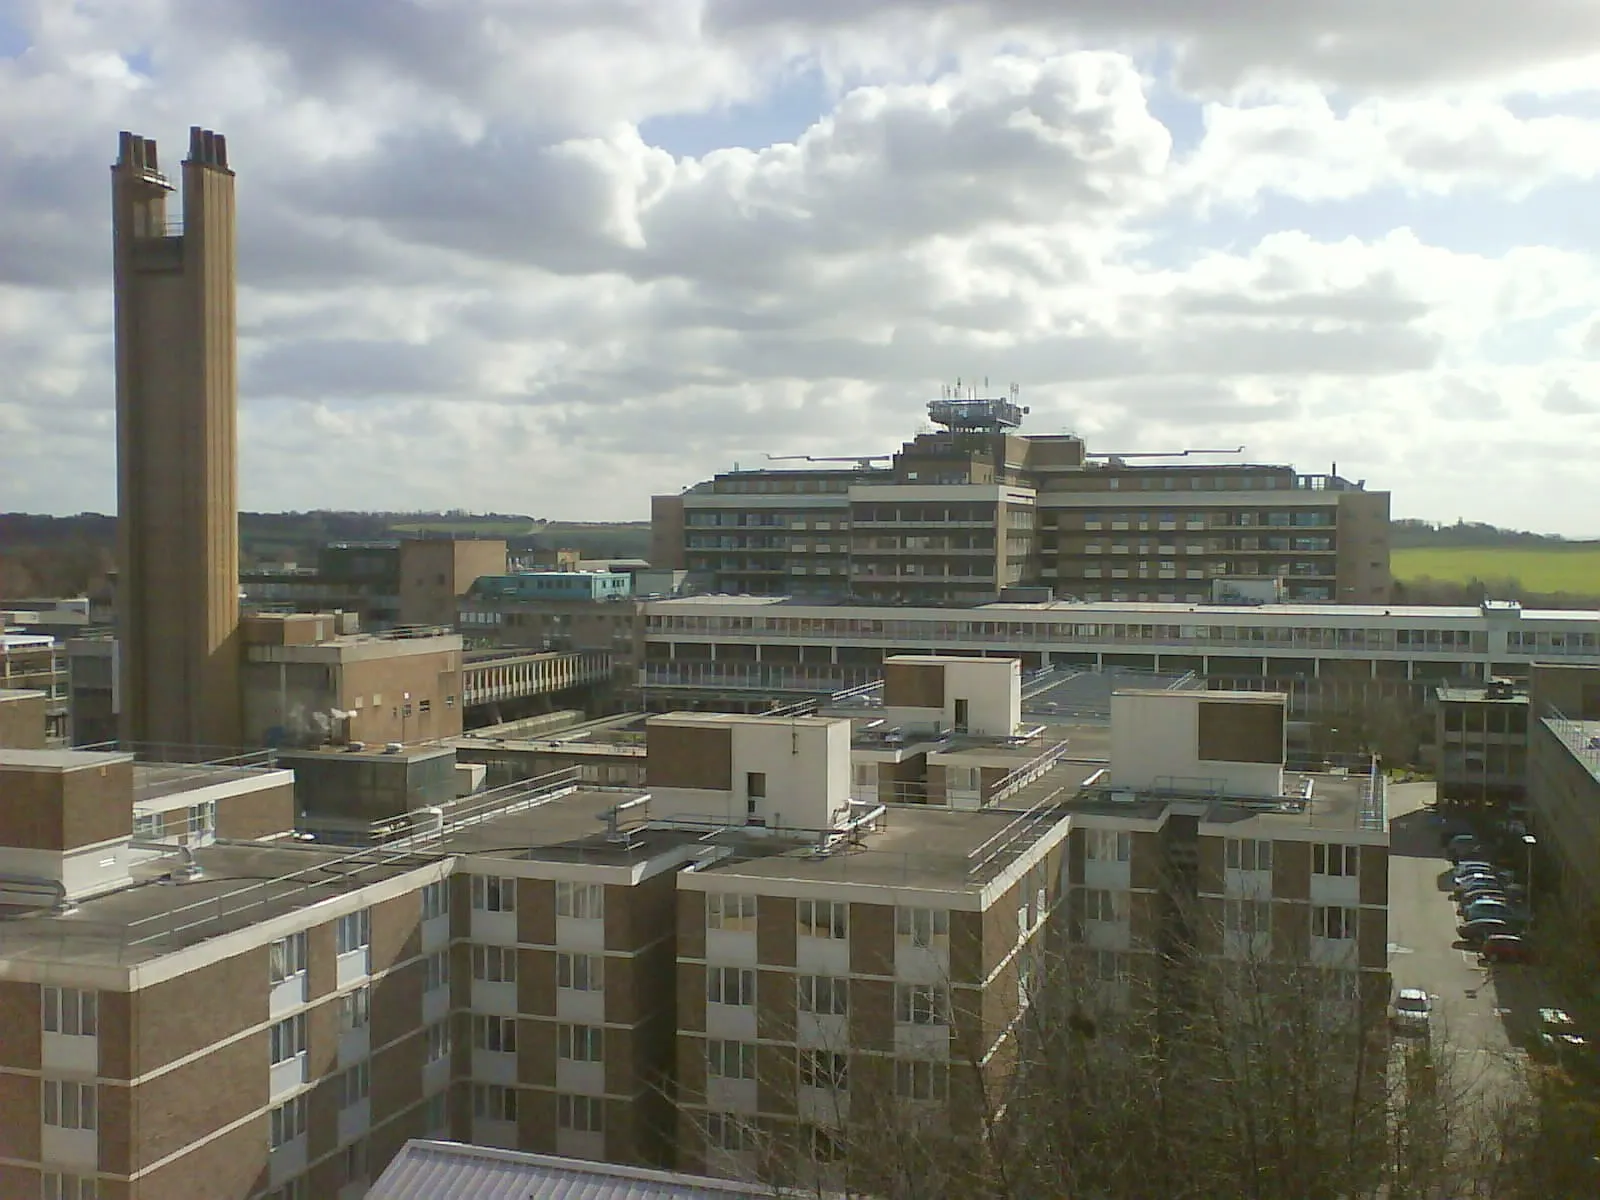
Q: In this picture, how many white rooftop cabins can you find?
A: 3